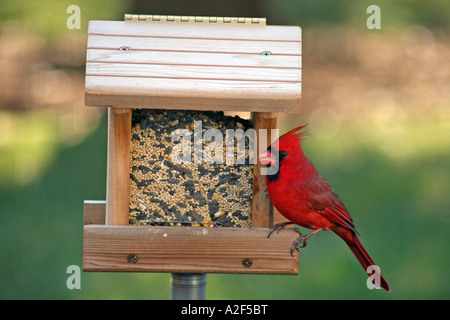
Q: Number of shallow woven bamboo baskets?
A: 0